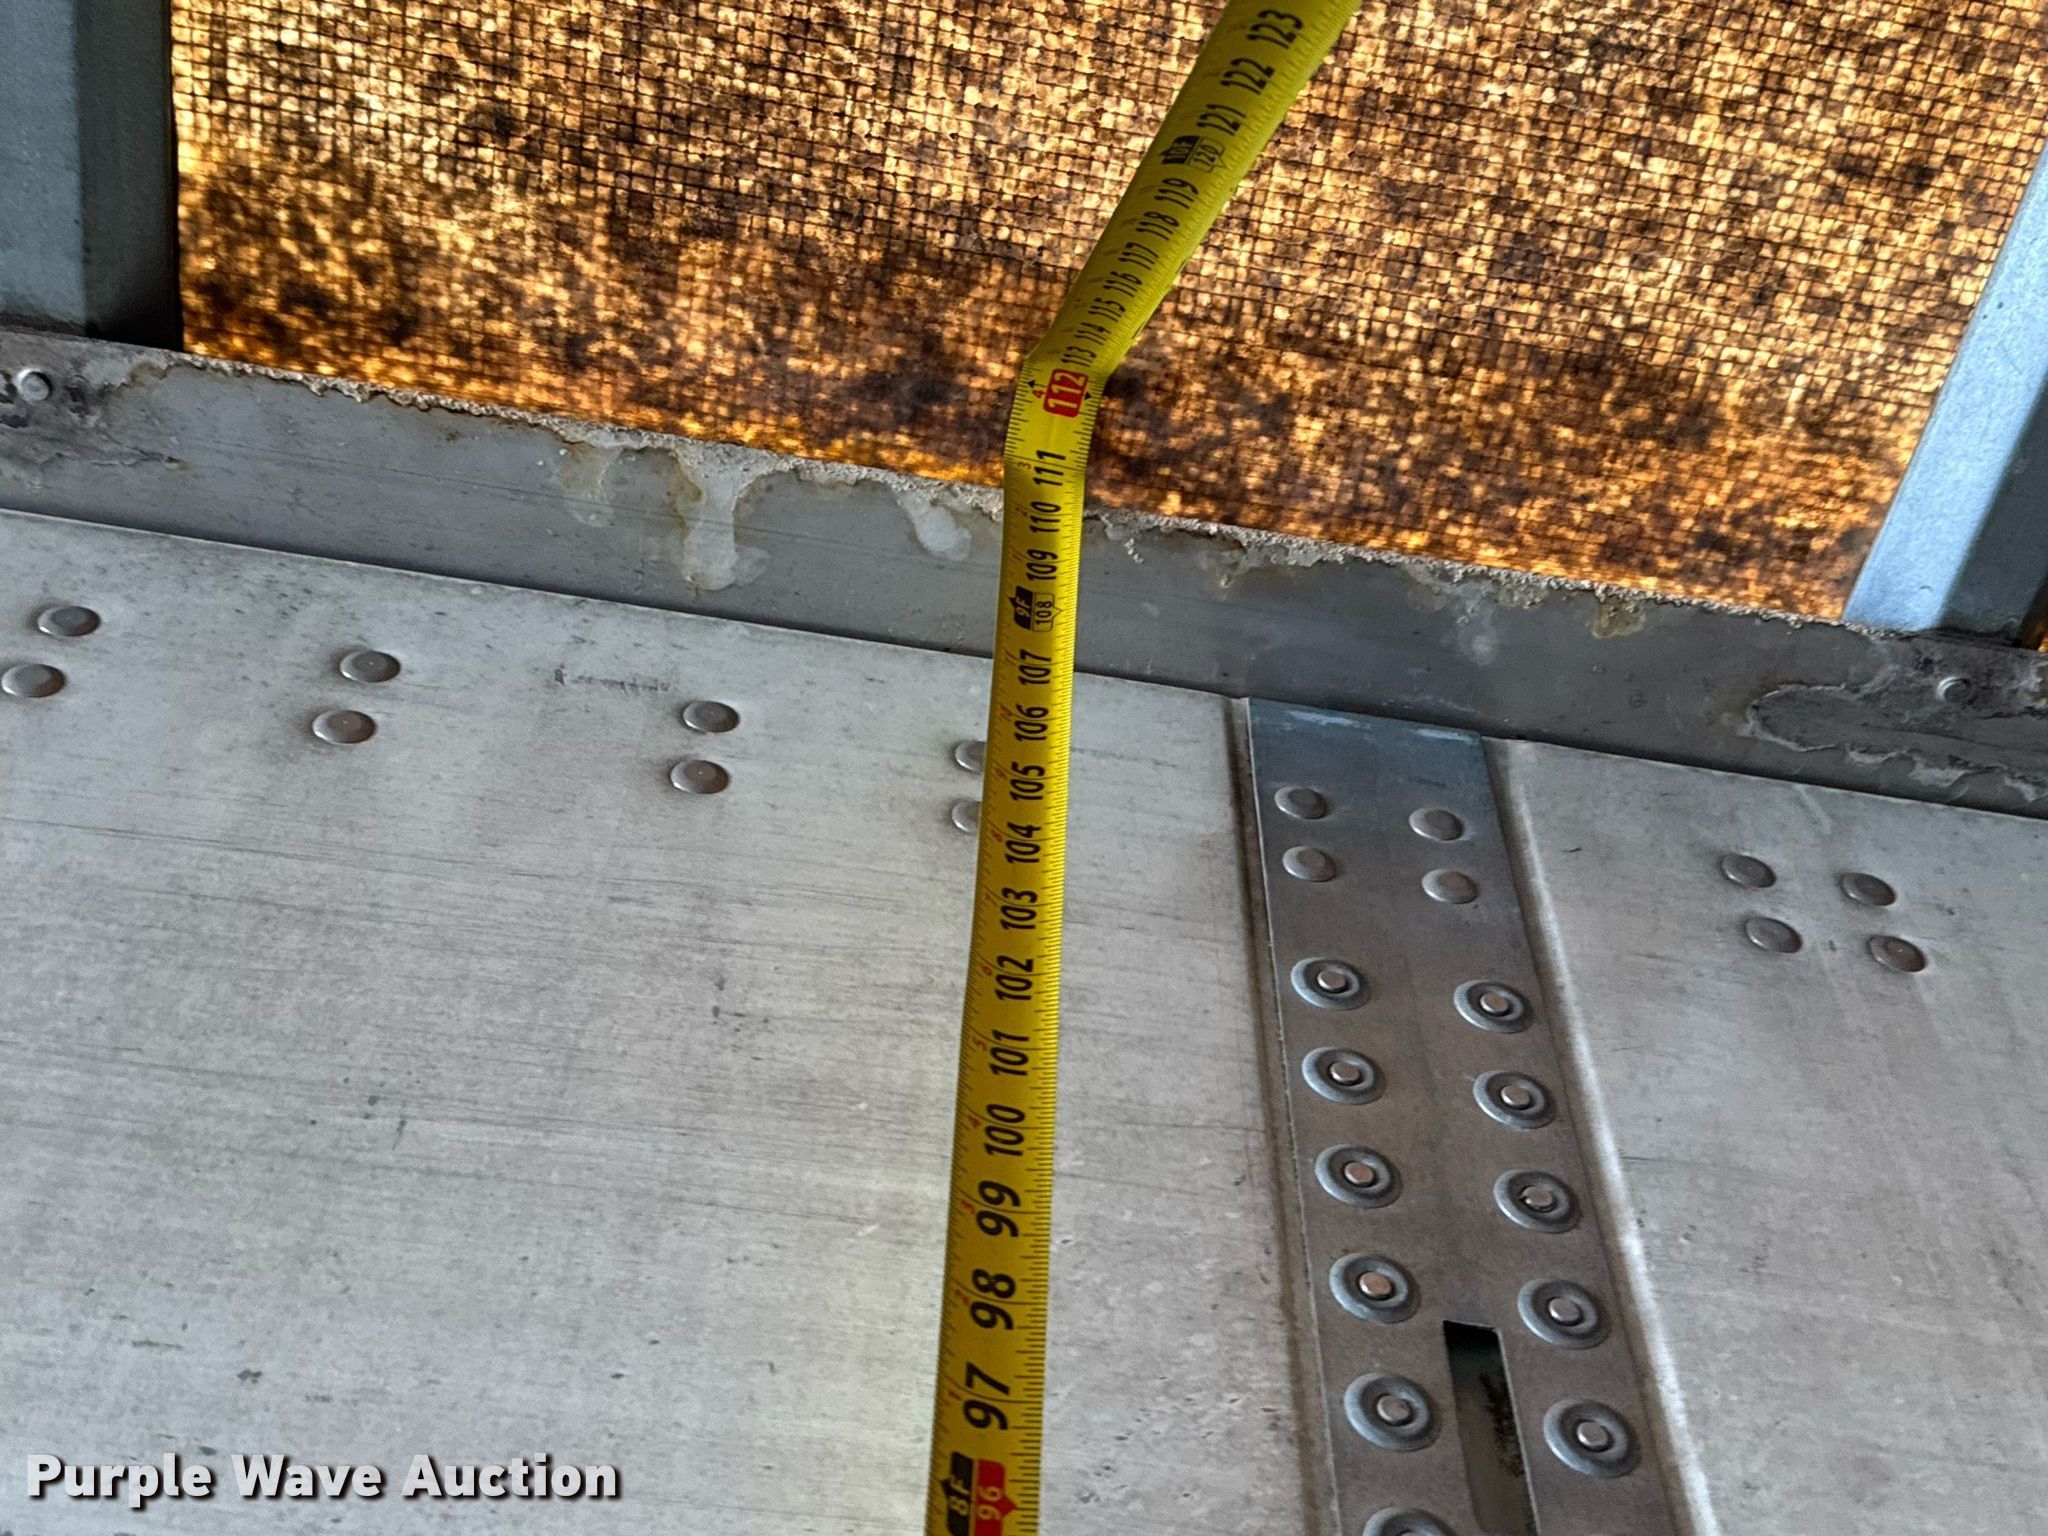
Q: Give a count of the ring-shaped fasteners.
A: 11